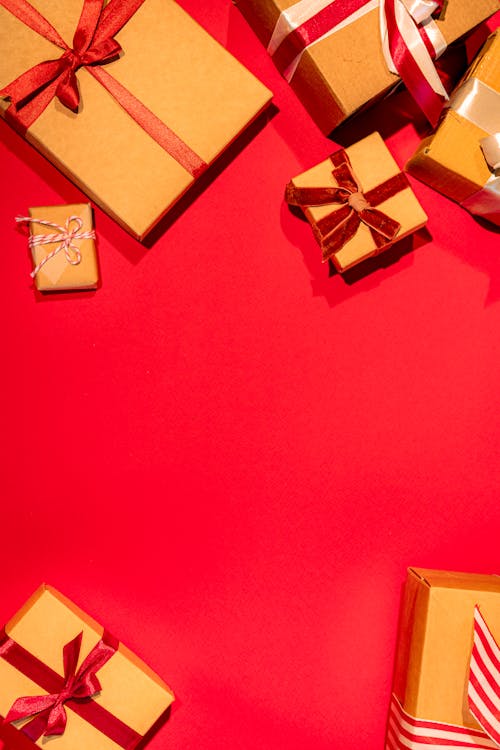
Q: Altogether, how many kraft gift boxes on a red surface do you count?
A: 7